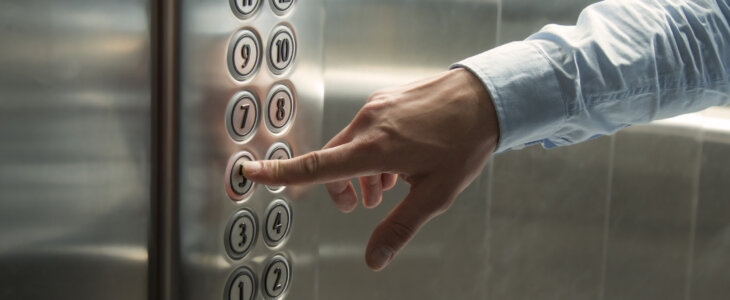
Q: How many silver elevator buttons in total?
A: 12